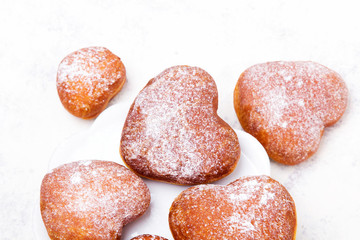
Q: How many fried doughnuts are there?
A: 6